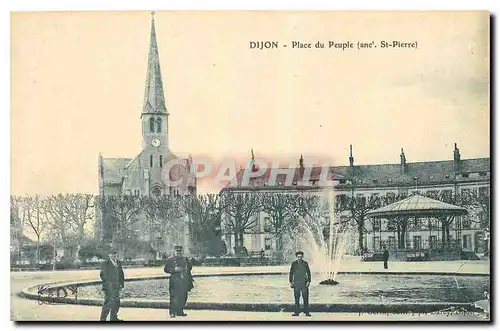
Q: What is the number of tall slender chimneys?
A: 5